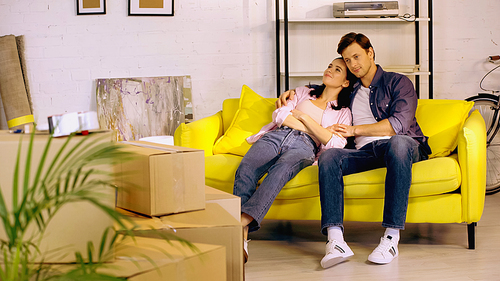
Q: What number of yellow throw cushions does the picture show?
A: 2